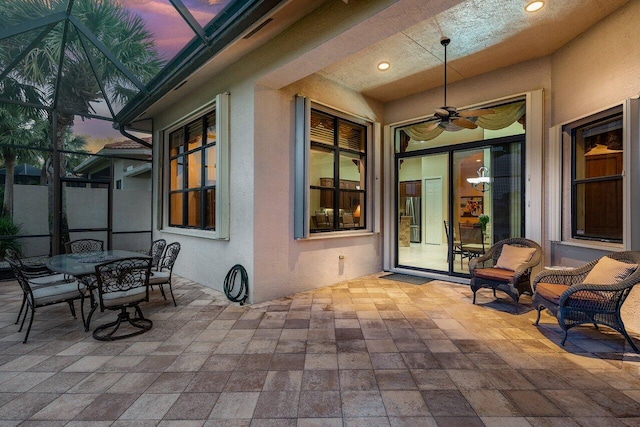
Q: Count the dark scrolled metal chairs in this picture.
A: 6